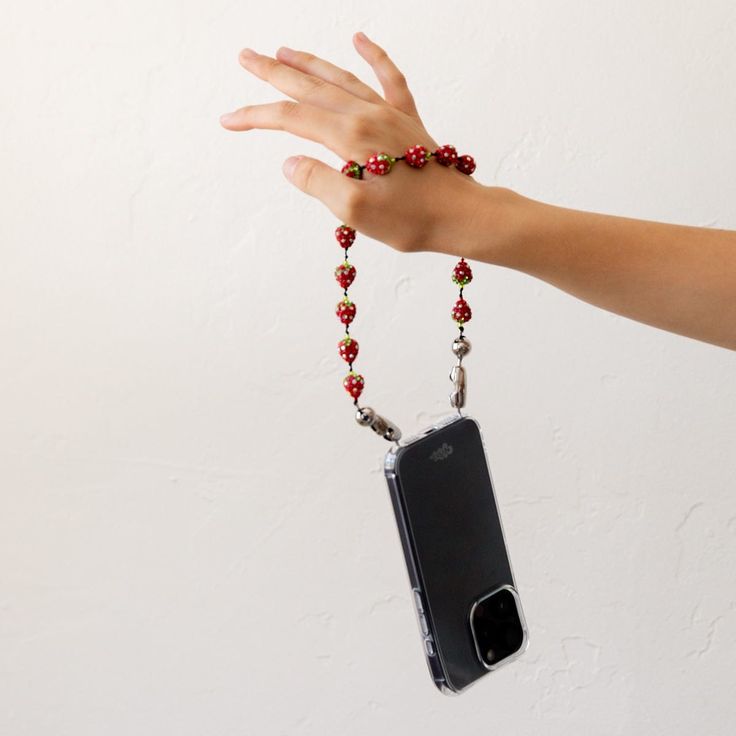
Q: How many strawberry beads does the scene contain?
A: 12